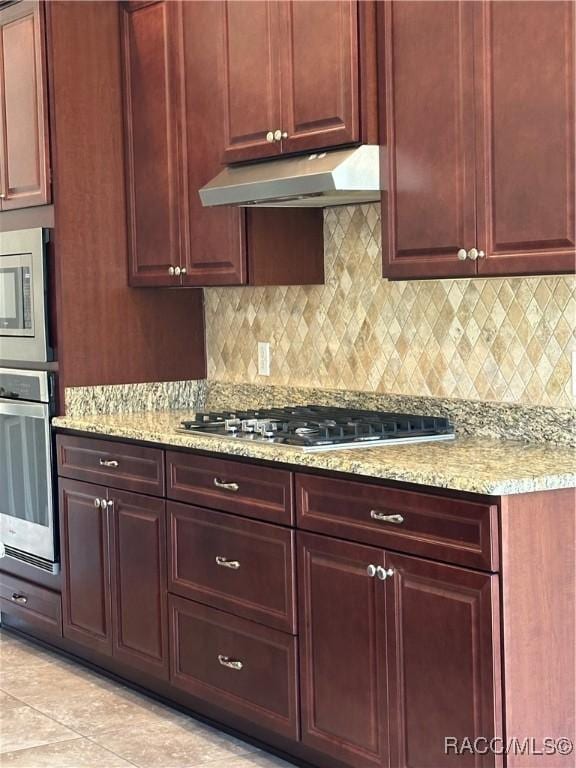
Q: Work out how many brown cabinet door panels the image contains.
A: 11